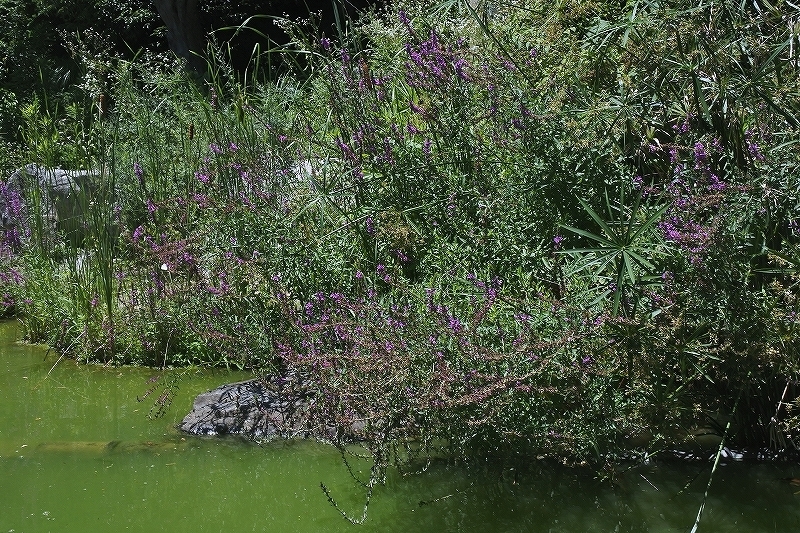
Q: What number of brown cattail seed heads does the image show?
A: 3